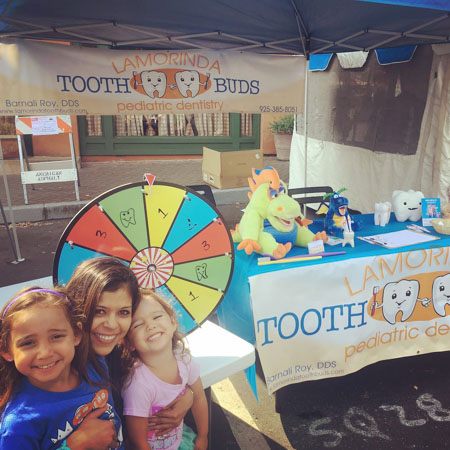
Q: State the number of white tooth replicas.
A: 3